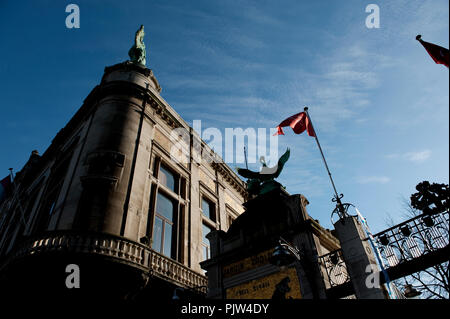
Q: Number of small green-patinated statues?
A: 2